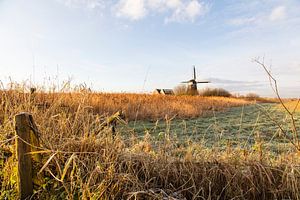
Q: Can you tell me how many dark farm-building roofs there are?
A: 2